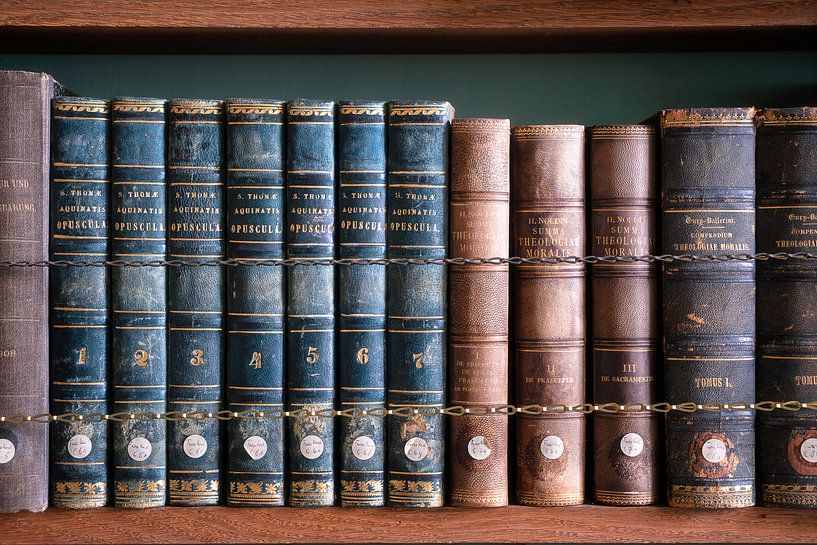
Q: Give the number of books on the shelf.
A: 13